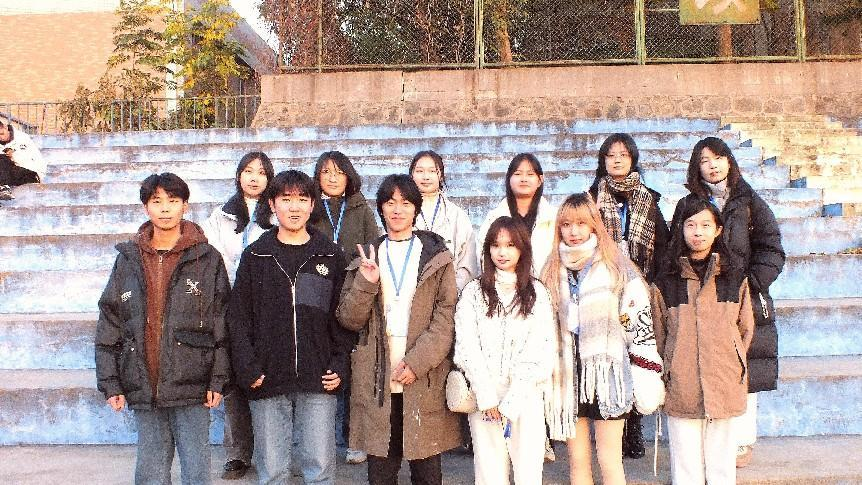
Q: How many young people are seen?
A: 12